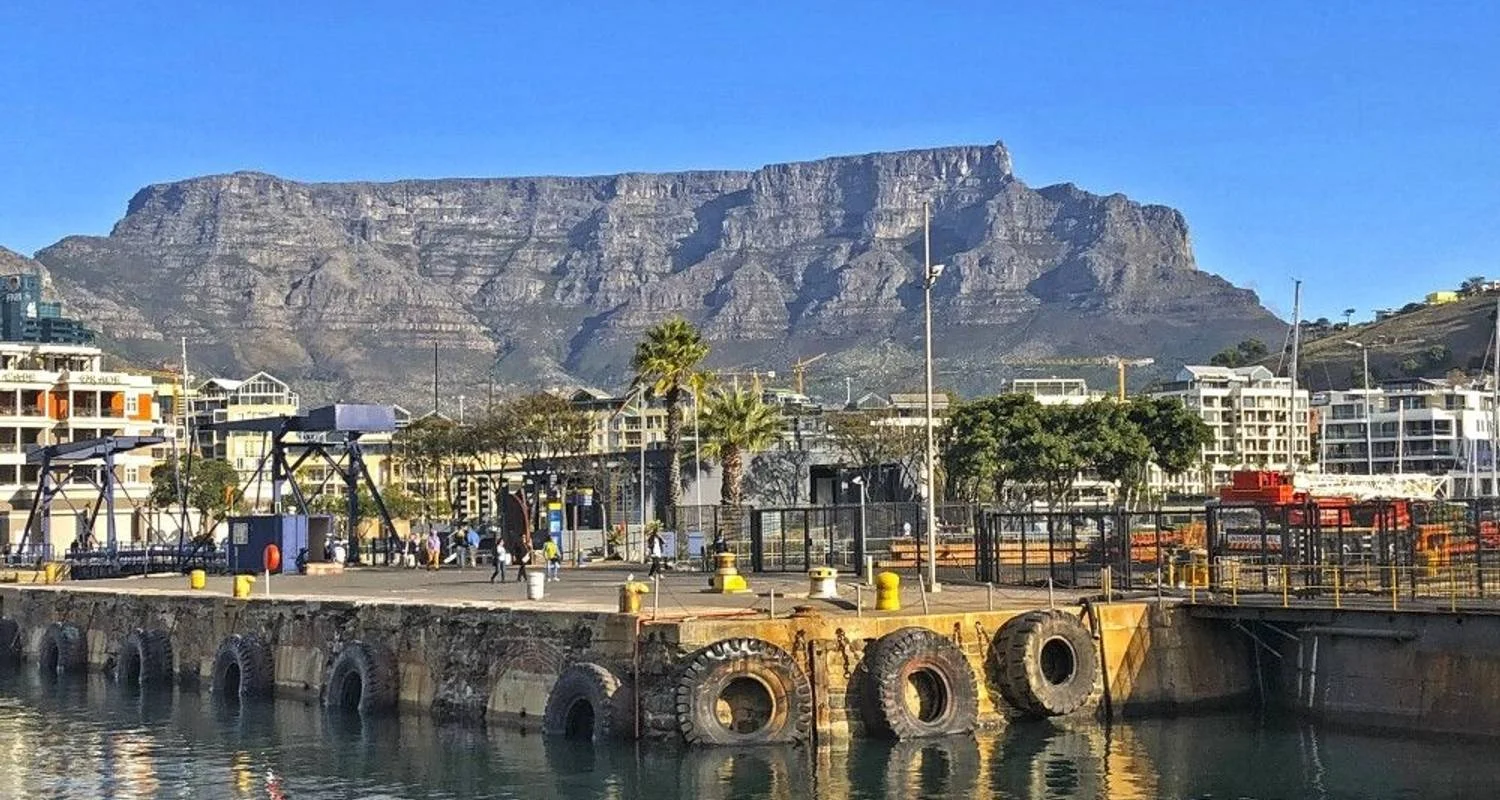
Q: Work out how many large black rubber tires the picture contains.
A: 9